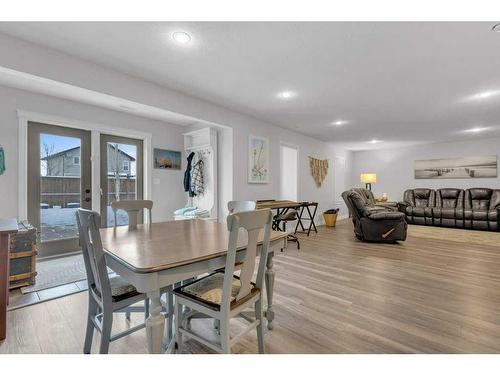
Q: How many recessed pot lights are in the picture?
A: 6